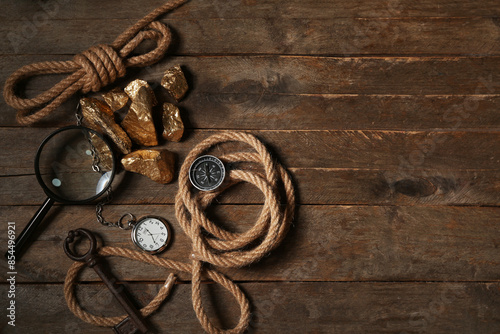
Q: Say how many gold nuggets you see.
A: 8